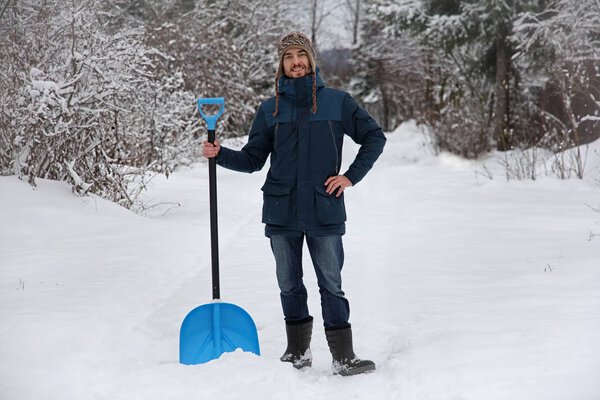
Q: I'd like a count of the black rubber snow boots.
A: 2